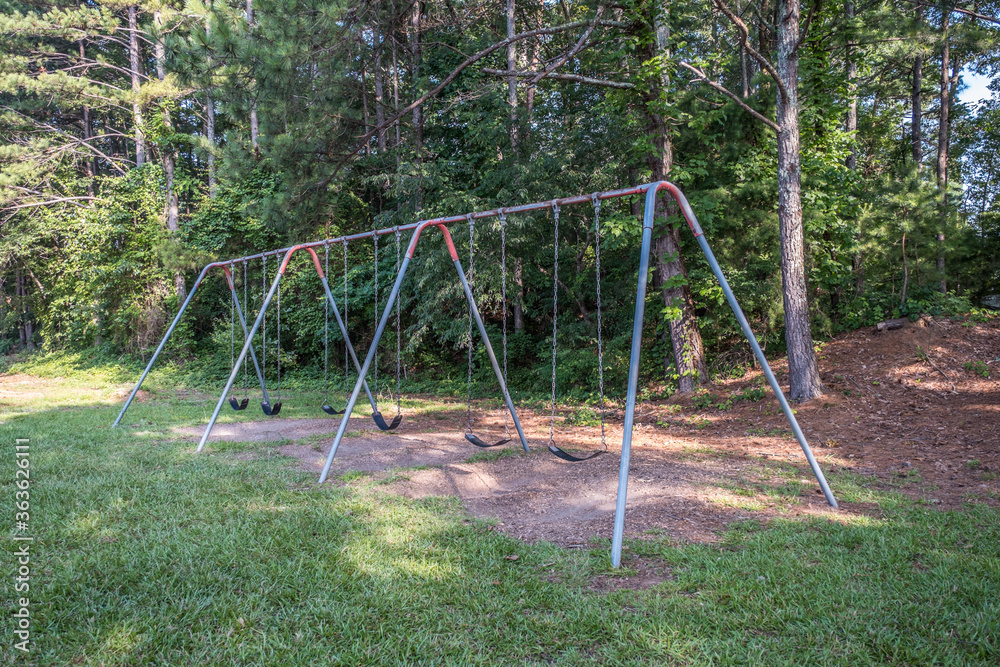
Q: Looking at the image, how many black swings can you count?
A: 6